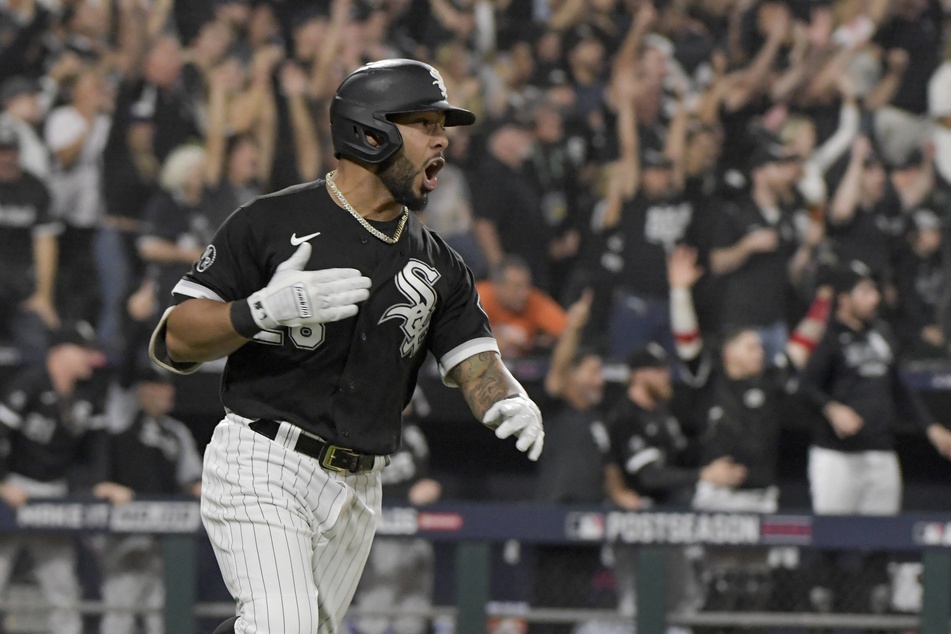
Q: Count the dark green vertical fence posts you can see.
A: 4